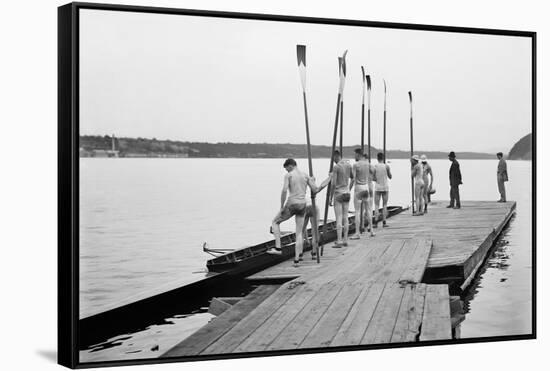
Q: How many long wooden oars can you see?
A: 7